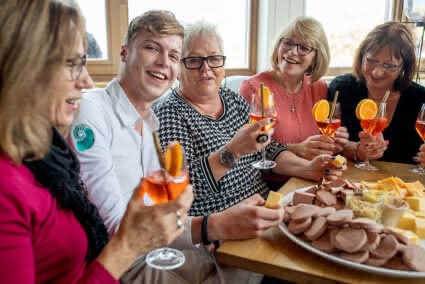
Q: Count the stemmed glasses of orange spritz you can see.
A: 5